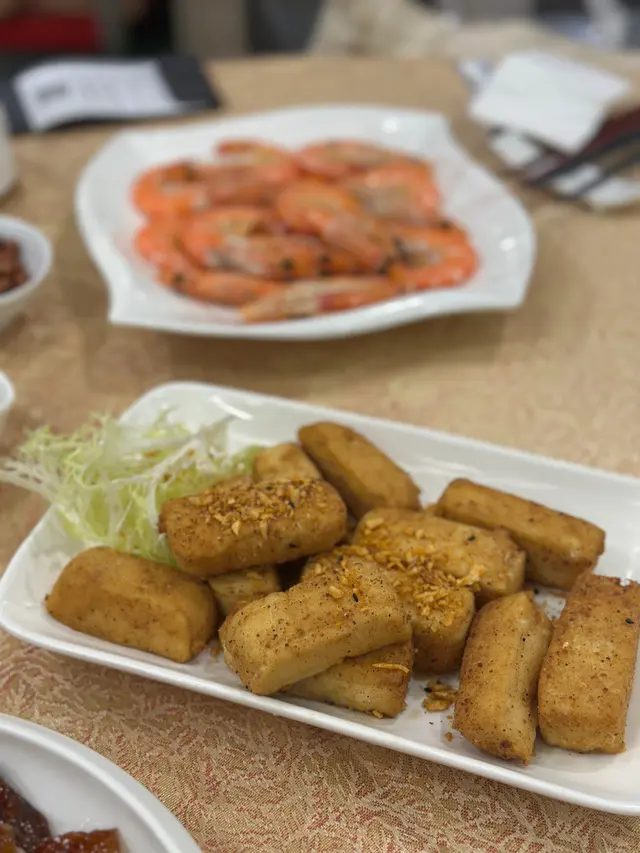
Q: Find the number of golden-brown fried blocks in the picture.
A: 12